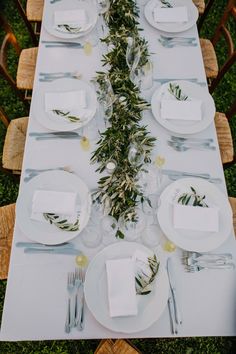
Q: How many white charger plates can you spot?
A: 7